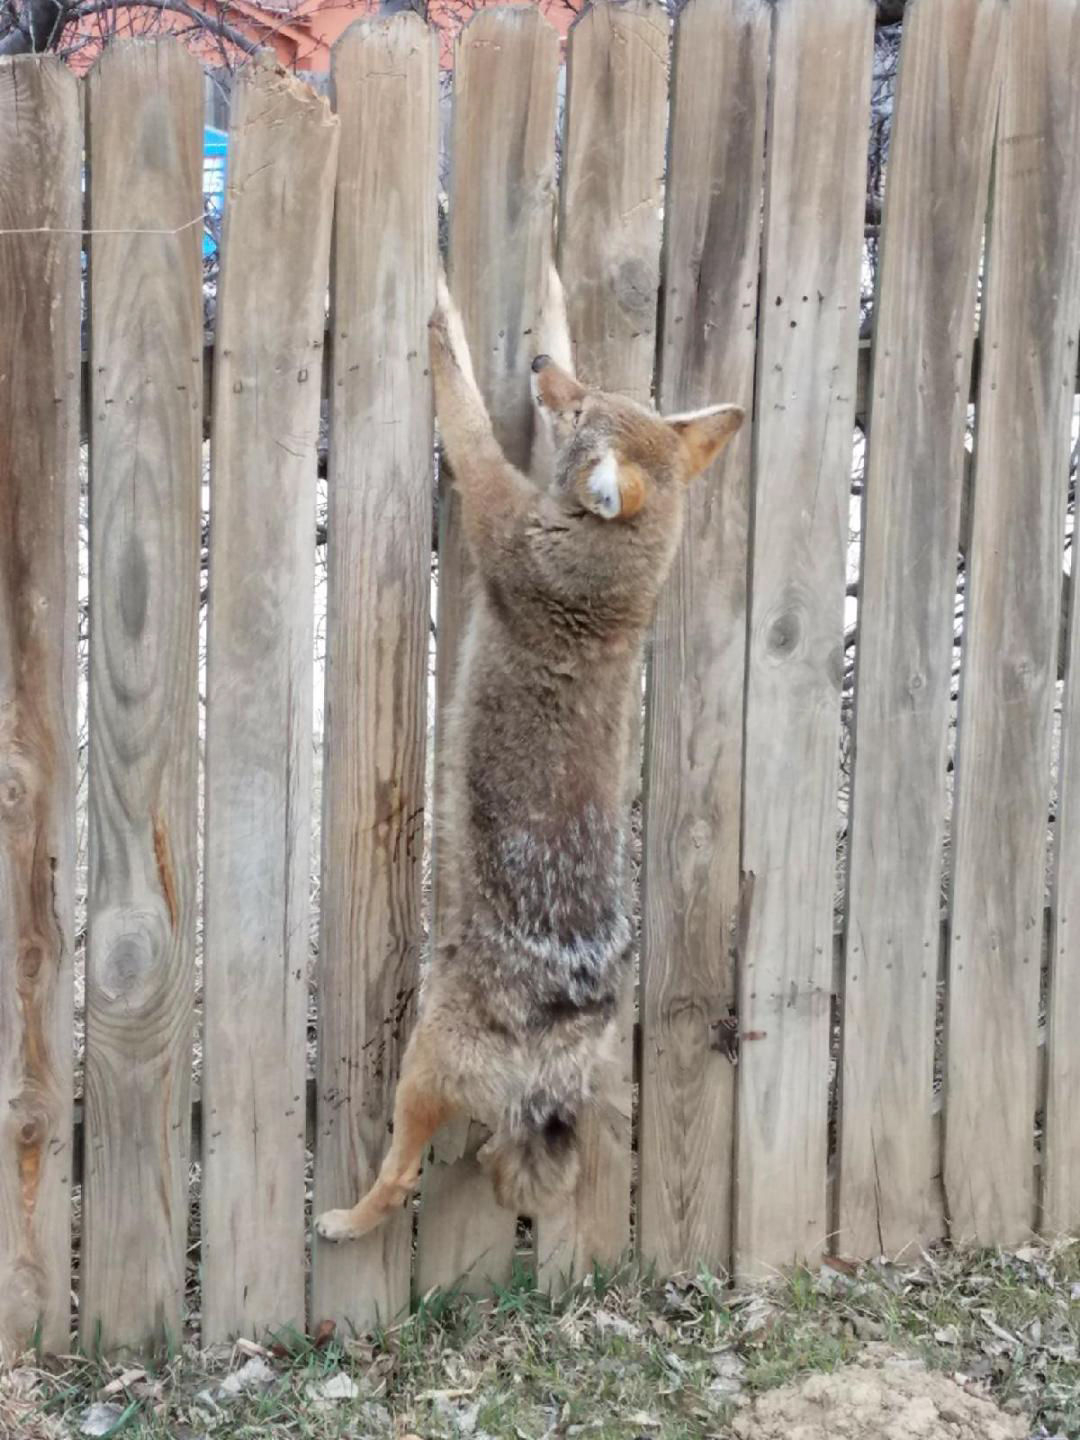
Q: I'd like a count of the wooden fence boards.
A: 11